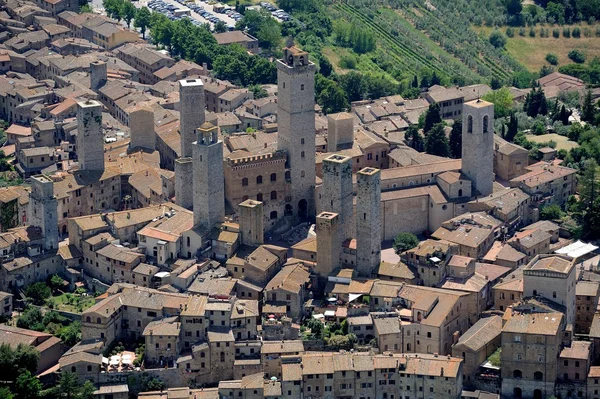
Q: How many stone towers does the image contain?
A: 14